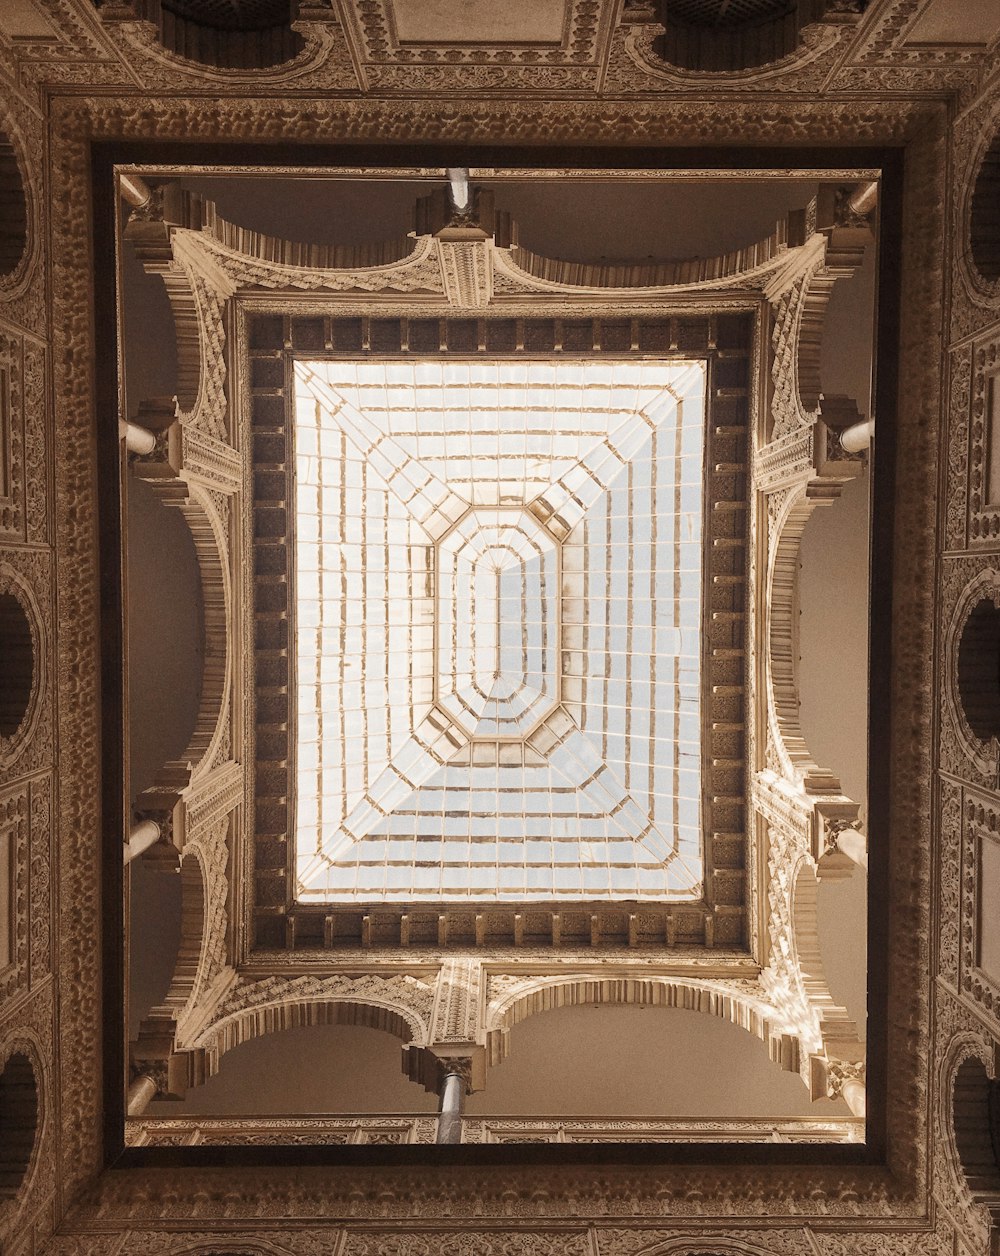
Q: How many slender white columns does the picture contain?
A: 10